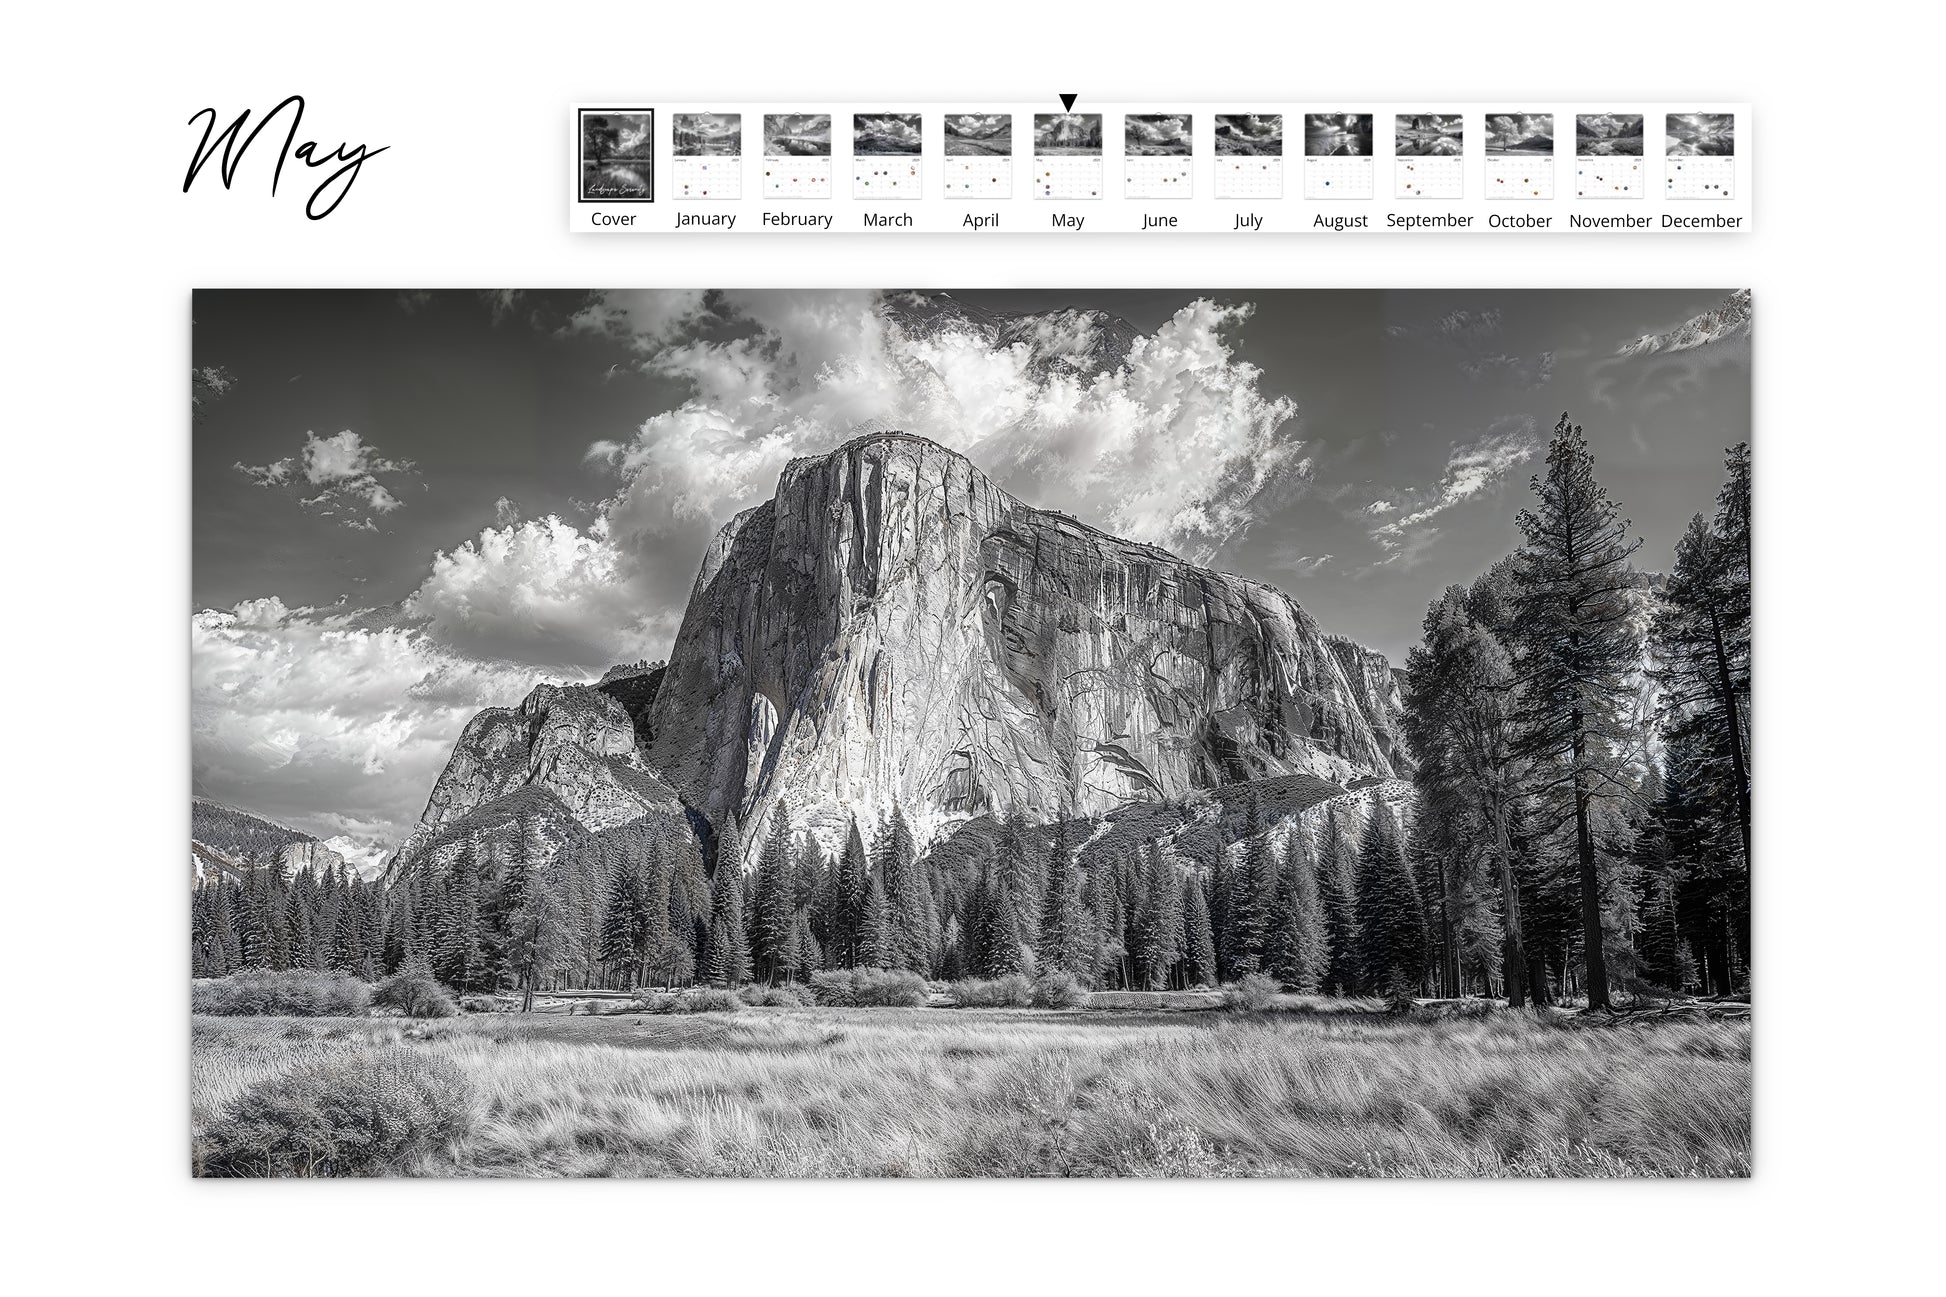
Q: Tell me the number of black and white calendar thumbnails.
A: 13